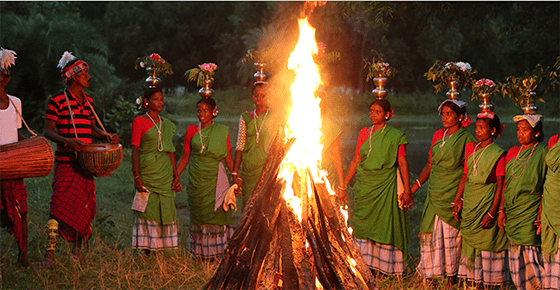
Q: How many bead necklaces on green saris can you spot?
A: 7